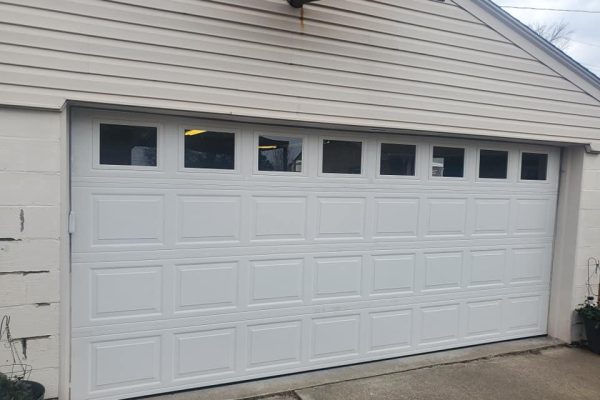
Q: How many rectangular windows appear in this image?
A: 8